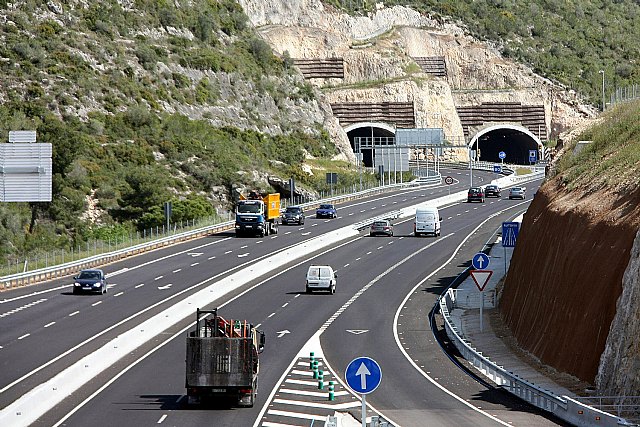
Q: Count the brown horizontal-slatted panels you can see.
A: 4